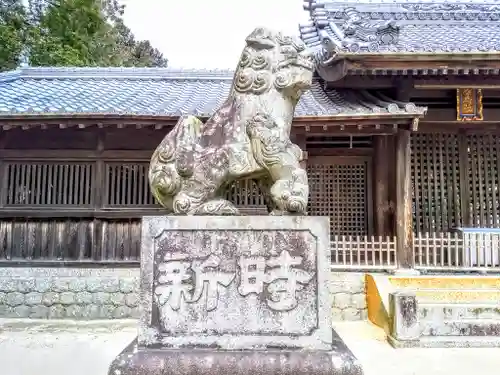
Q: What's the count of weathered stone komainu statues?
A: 1